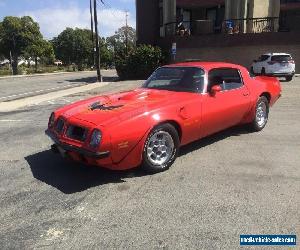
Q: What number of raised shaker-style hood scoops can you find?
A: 1